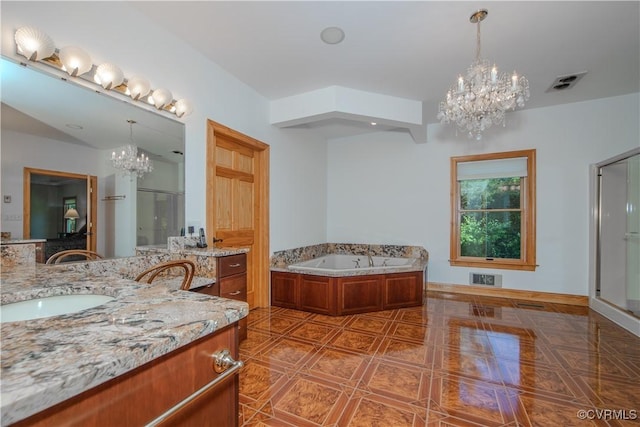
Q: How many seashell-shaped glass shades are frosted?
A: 6